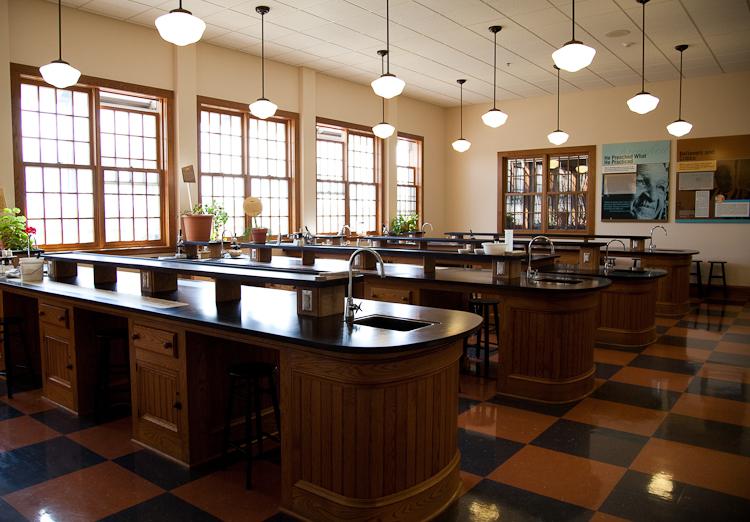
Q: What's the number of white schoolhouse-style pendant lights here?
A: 11